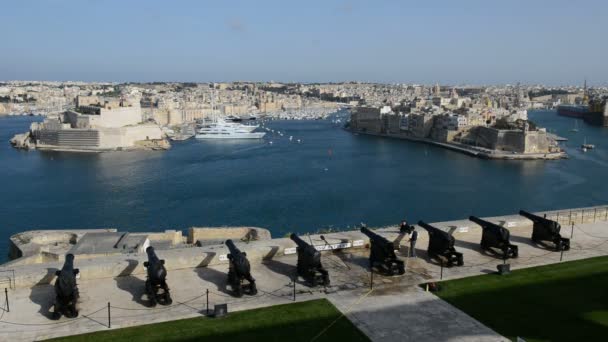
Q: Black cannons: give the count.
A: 8